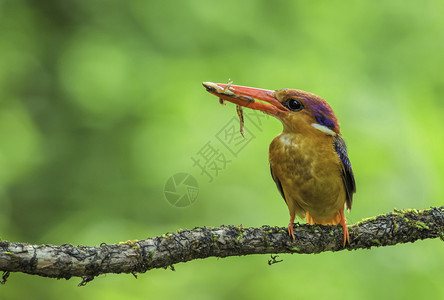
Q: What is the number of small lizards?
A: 1